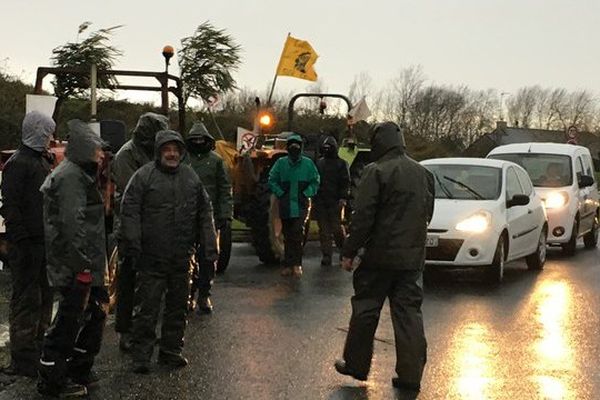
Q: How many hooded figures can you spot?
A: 8